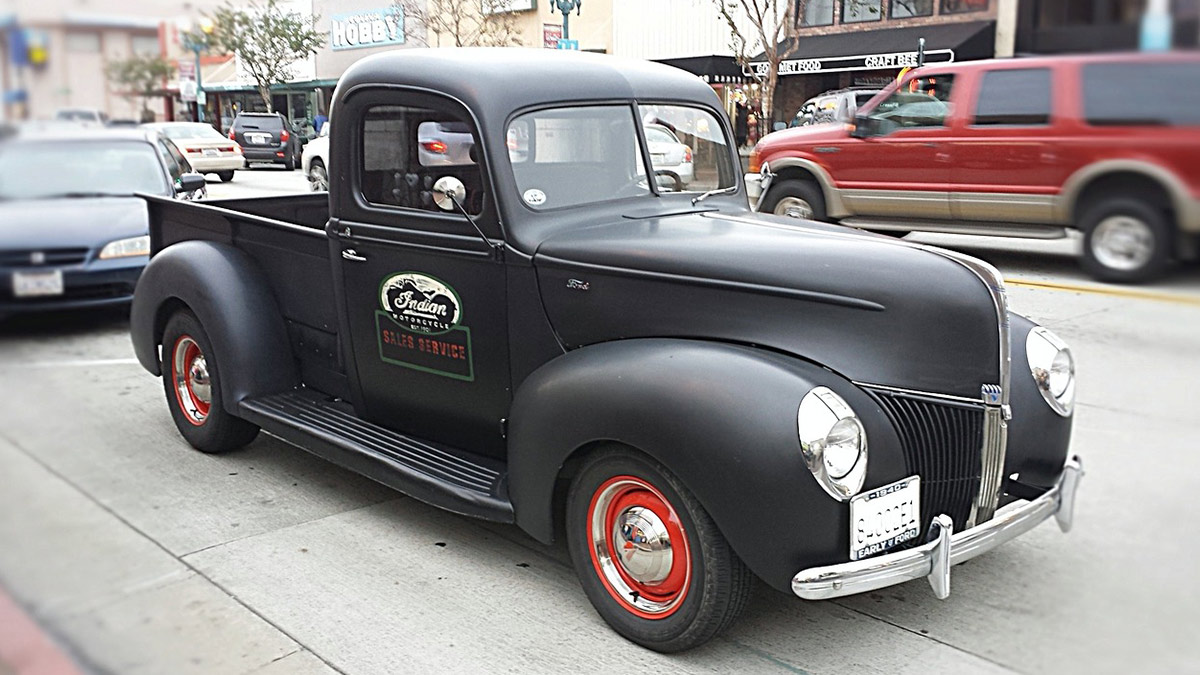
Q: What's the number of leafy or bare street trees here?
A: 4